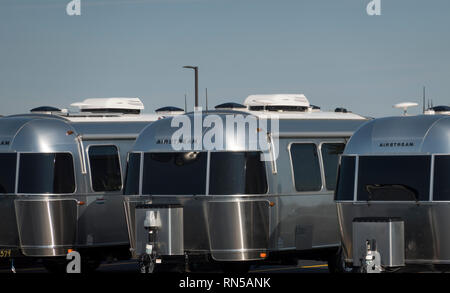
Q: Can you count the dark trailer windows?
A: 11